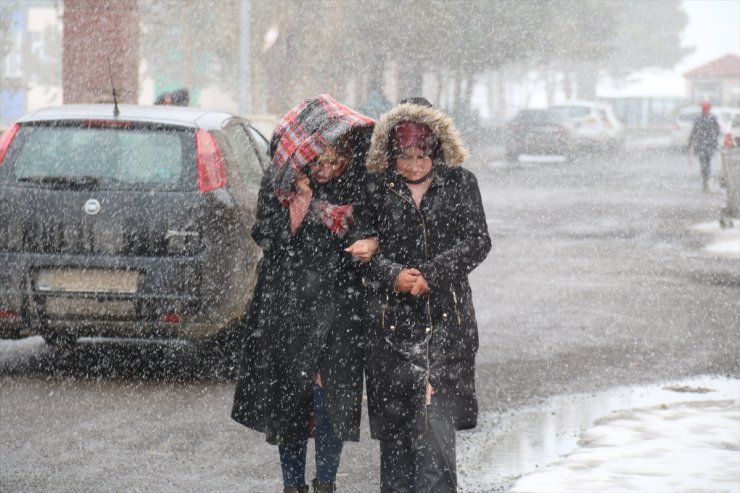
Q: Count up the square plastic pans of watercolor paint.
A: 0